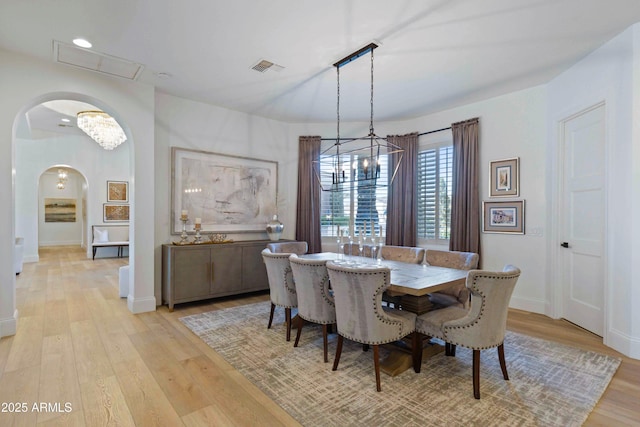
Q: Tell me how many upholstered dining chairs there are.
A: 8